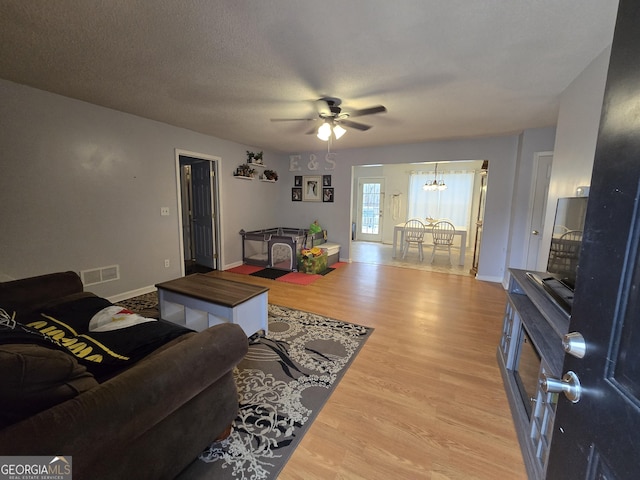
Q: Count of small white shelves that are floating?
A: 3